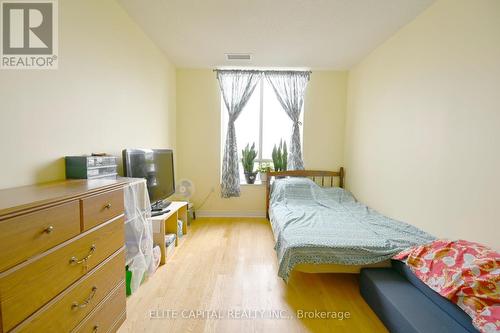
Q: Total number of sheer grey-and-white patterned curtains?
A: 2